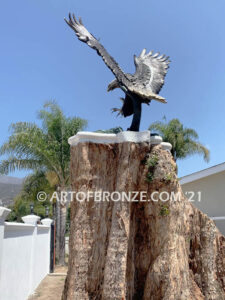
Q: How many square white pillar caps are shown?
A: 3